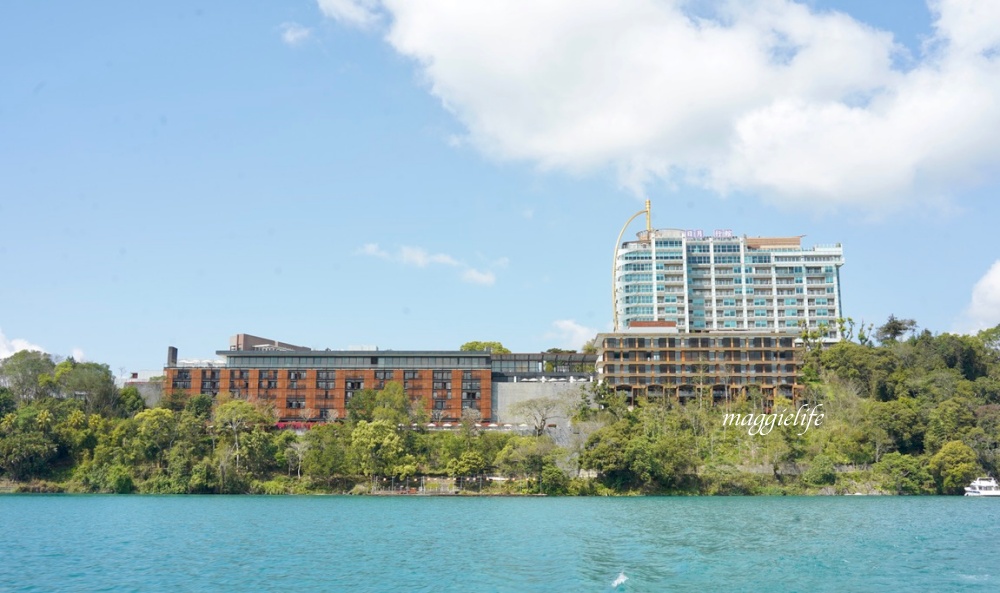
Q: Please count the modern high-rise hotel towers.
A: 1